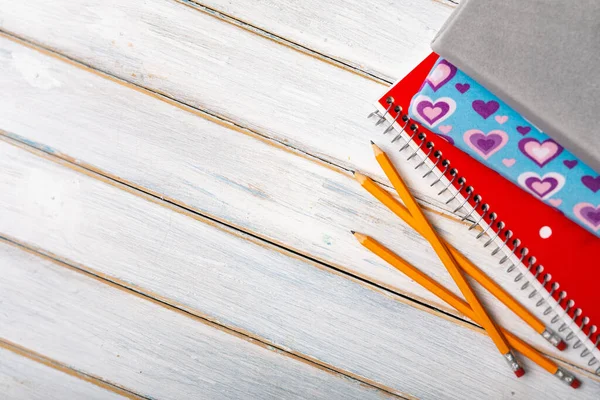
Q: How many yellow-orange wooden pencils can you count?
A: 3